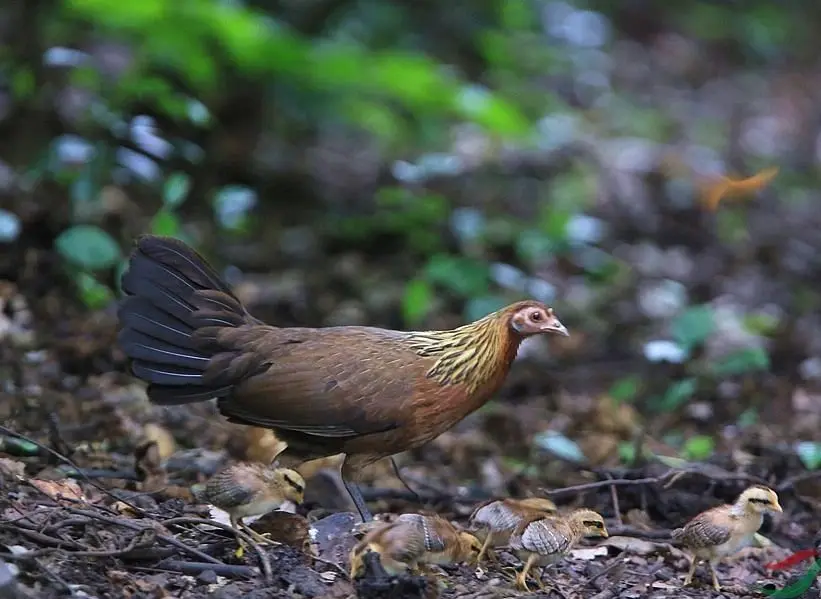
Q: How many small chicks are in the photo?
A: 6